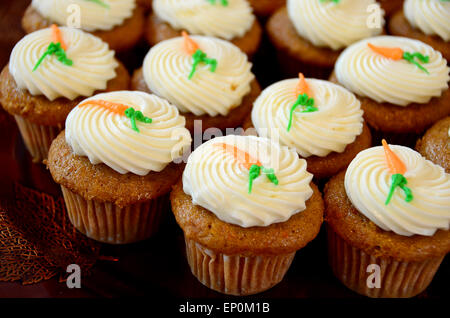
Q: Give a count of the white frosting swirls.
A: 11